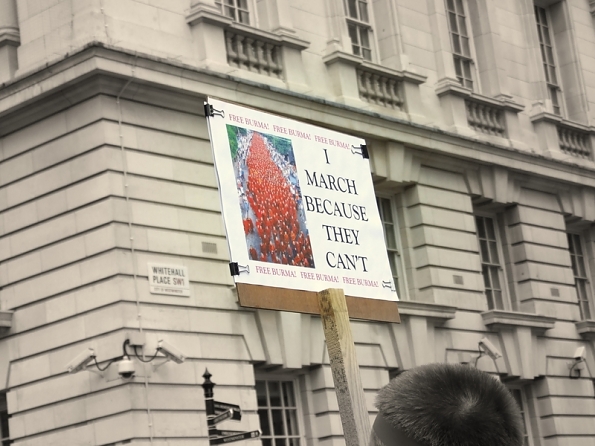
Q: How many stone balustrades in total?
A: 4